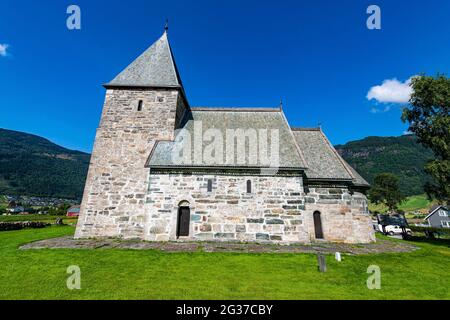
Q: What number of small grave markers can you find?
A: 2